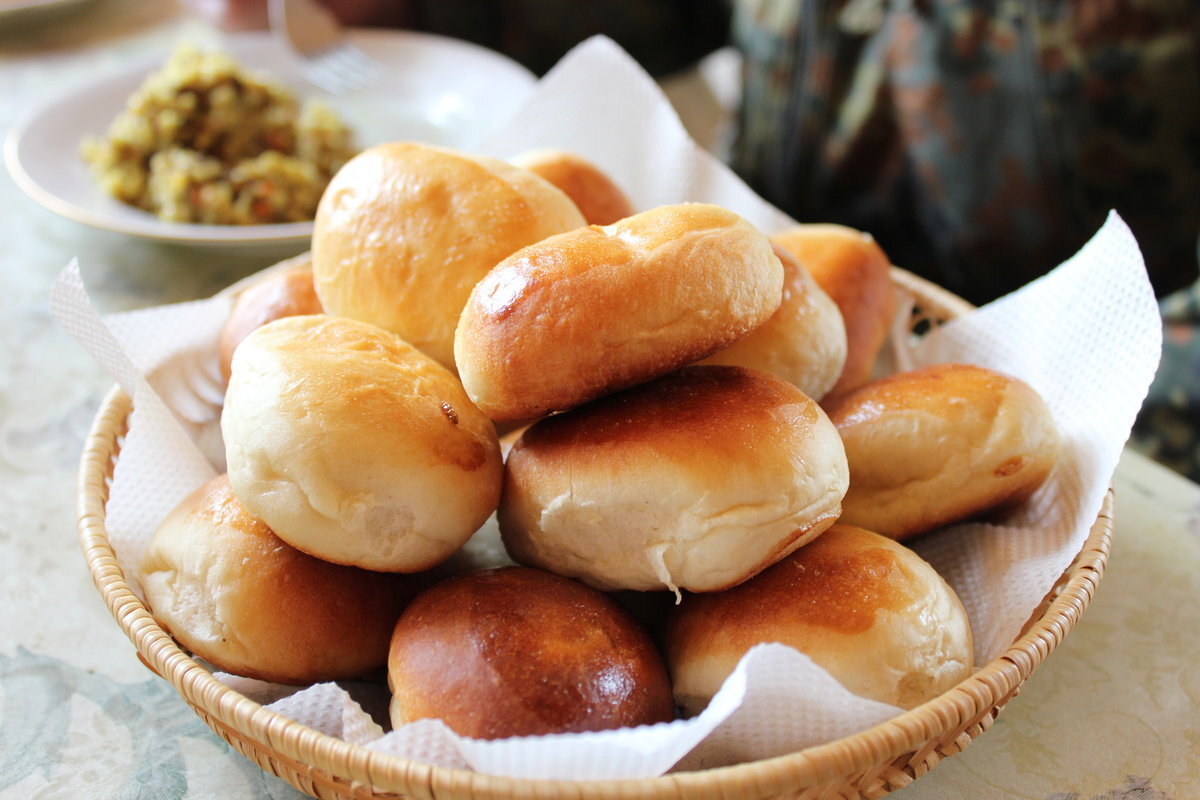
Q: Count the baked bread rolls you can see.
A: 12